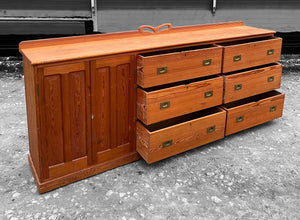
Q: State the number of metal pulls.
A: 12